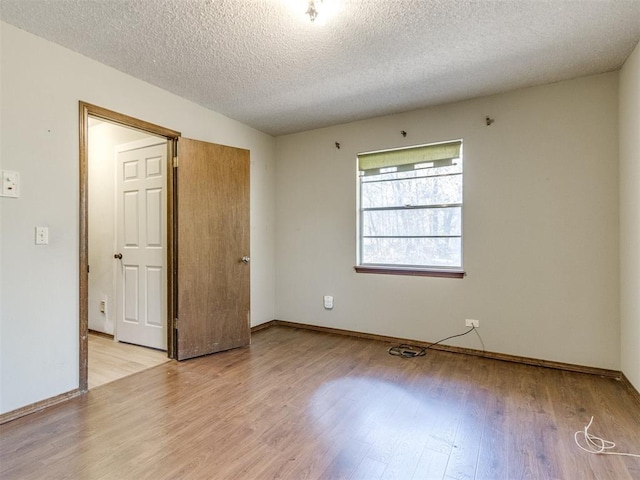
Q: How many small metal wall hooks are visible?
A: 3